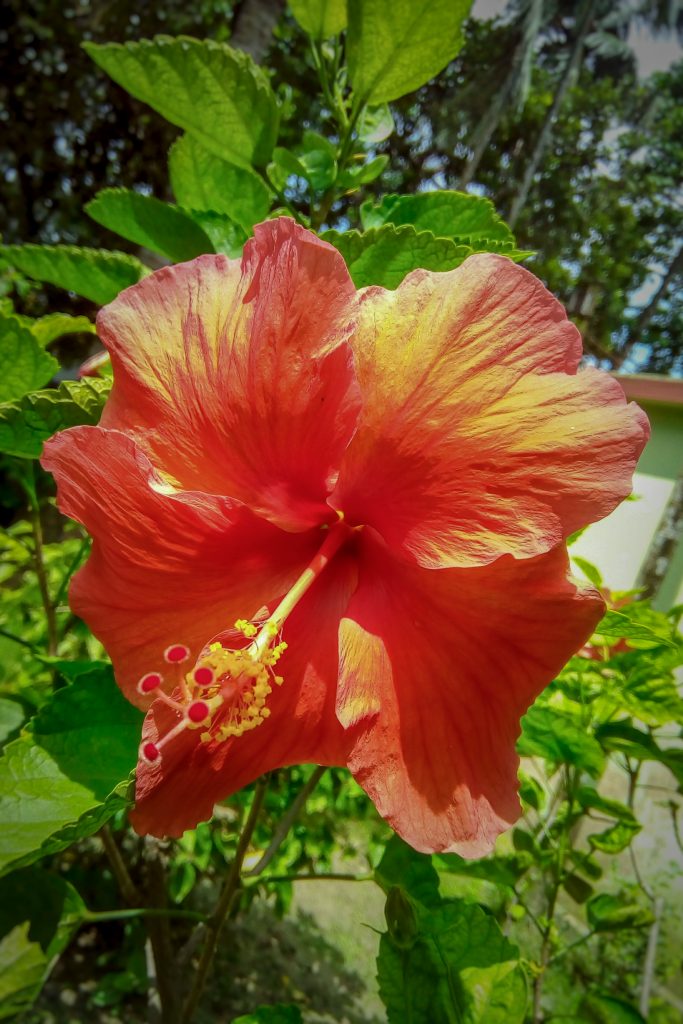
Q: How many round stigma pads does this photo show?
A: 5